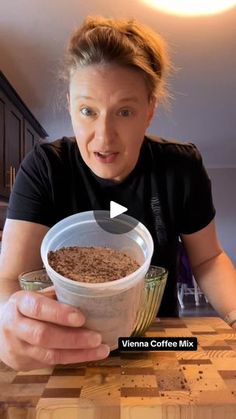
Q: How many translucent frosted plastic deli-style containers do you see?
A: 1